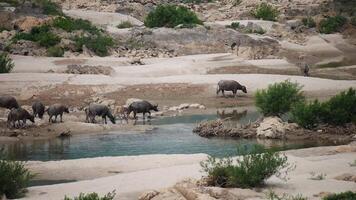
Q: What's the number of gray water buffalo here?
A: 7